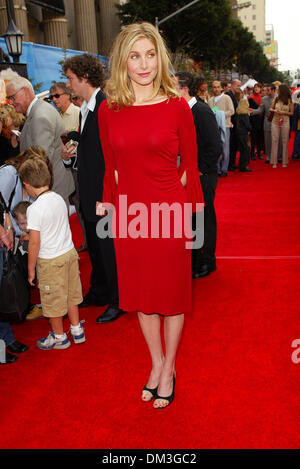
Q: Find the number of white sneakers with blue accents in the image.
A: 2